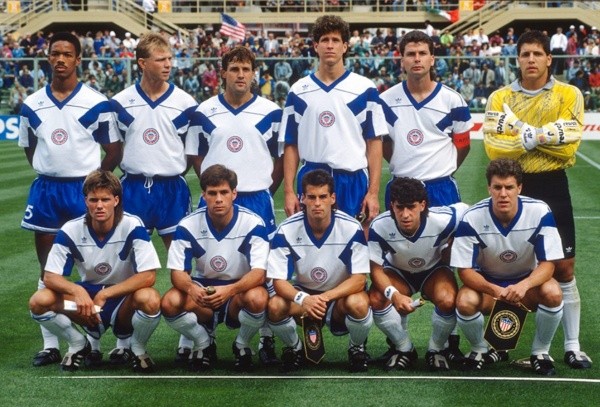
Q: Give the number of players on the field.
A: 11